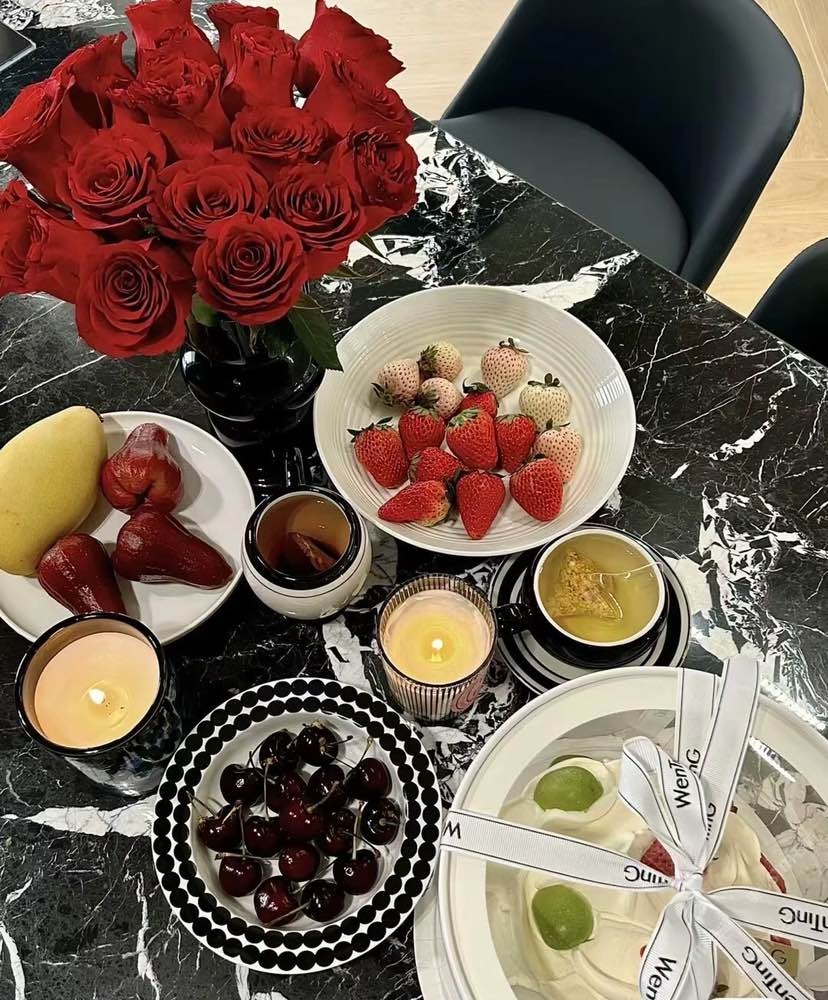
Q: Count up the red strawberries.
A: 9